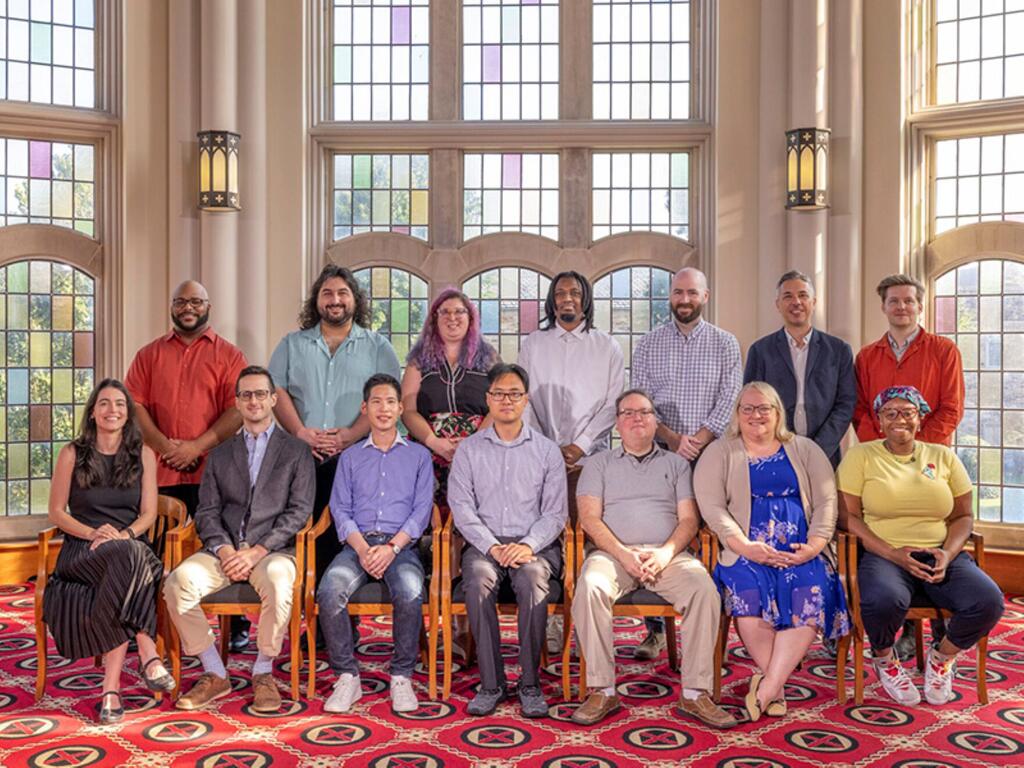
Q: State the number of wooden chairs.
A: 7